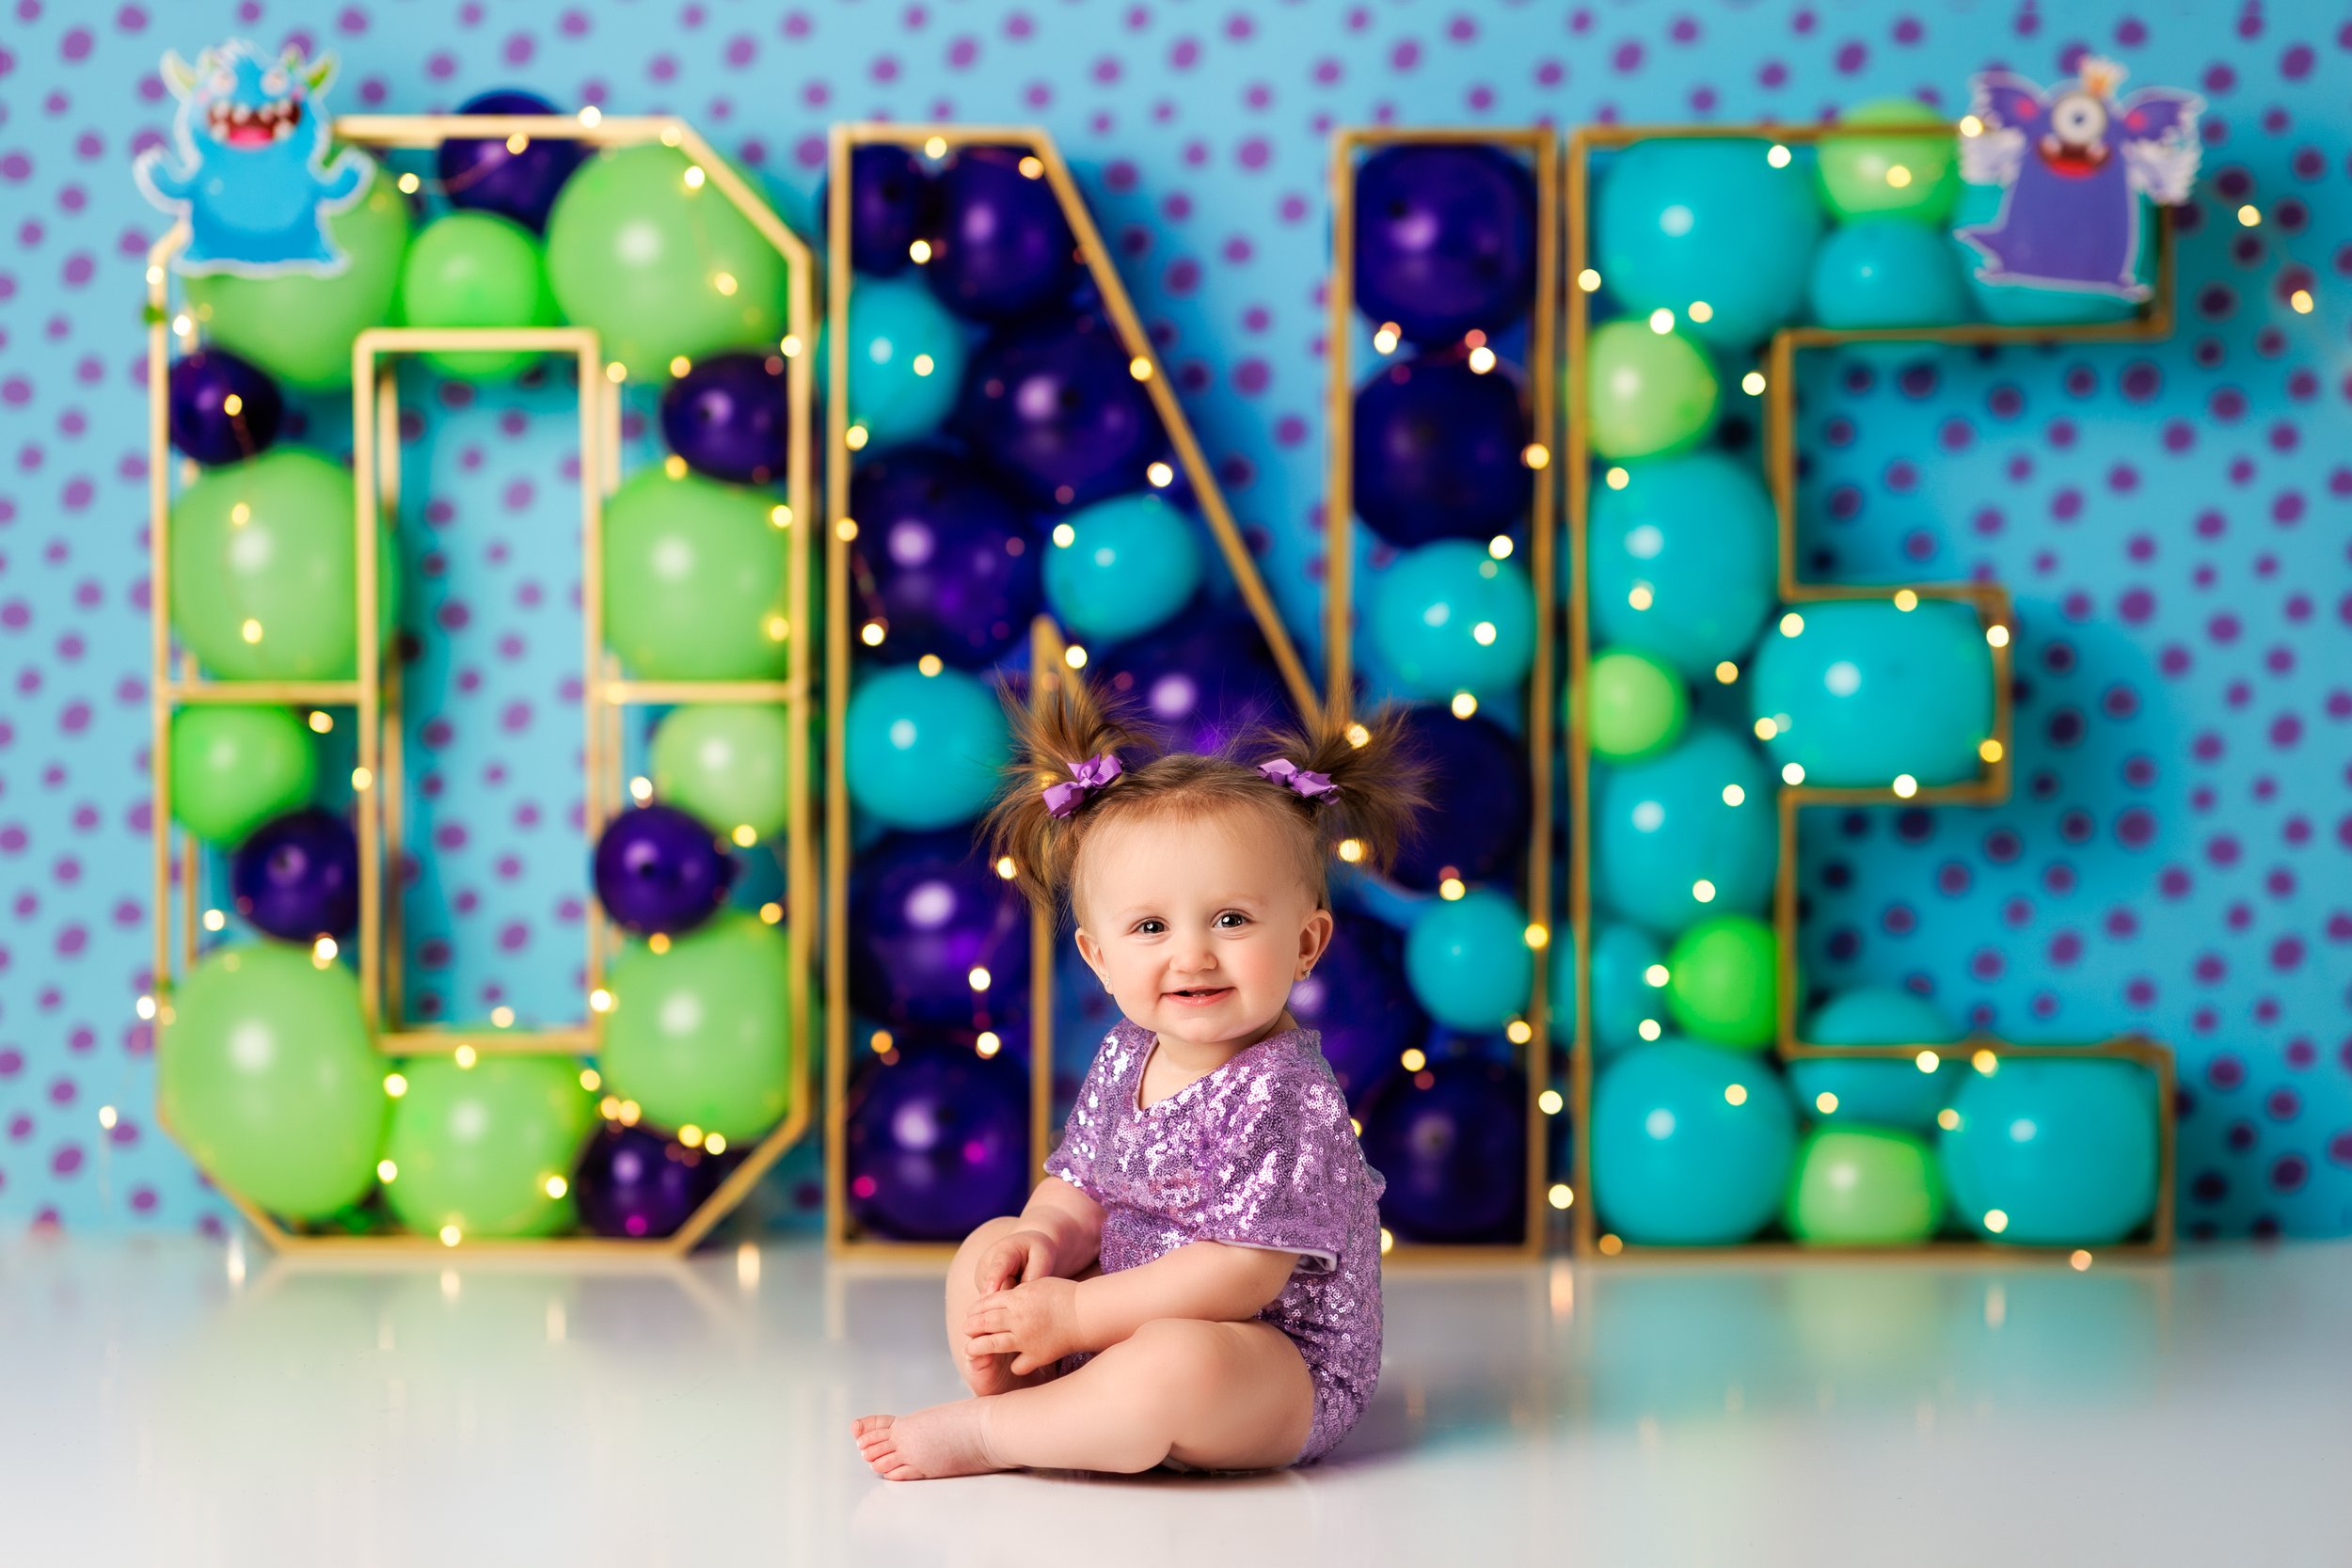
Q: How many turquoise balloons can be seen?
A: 15